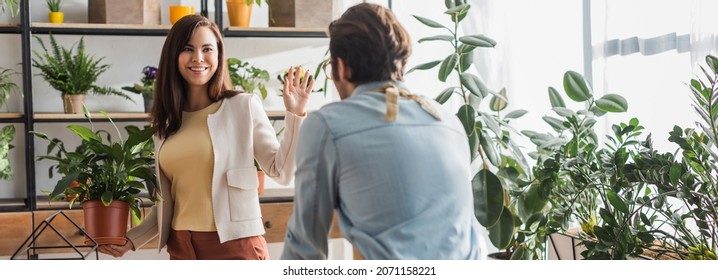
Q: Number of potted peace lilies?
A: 1